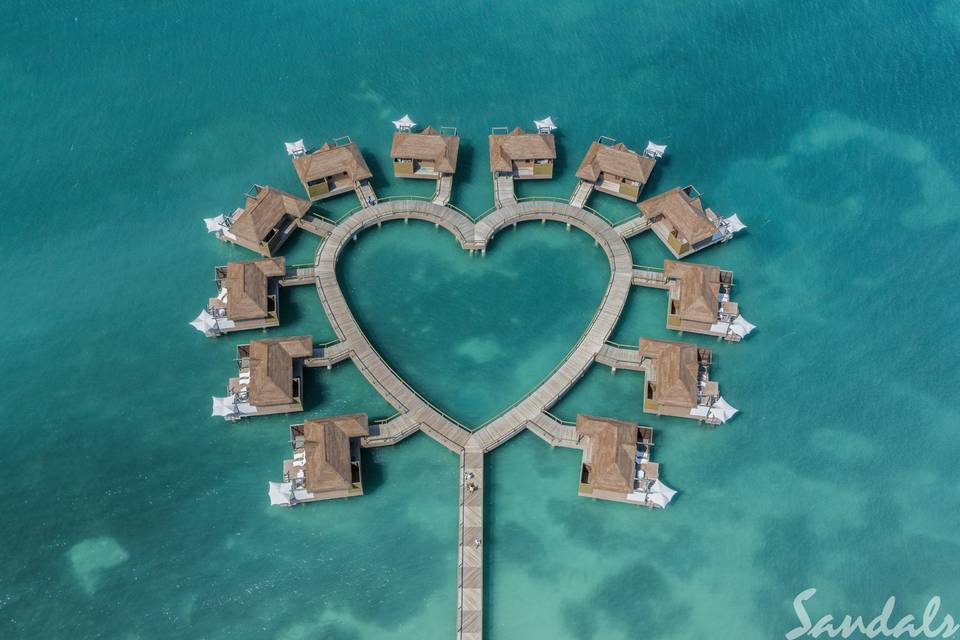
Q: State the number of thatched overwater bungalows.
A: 12